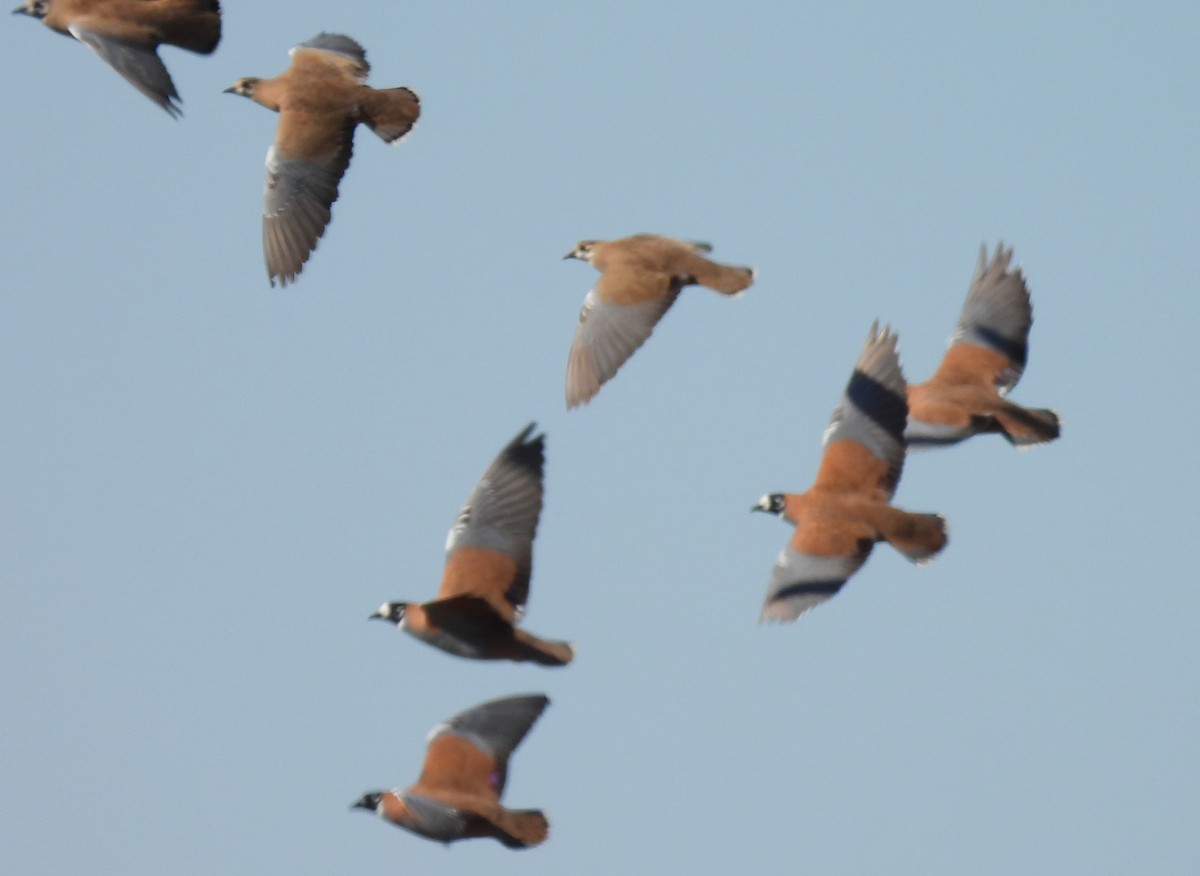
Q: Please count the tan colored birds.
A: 3